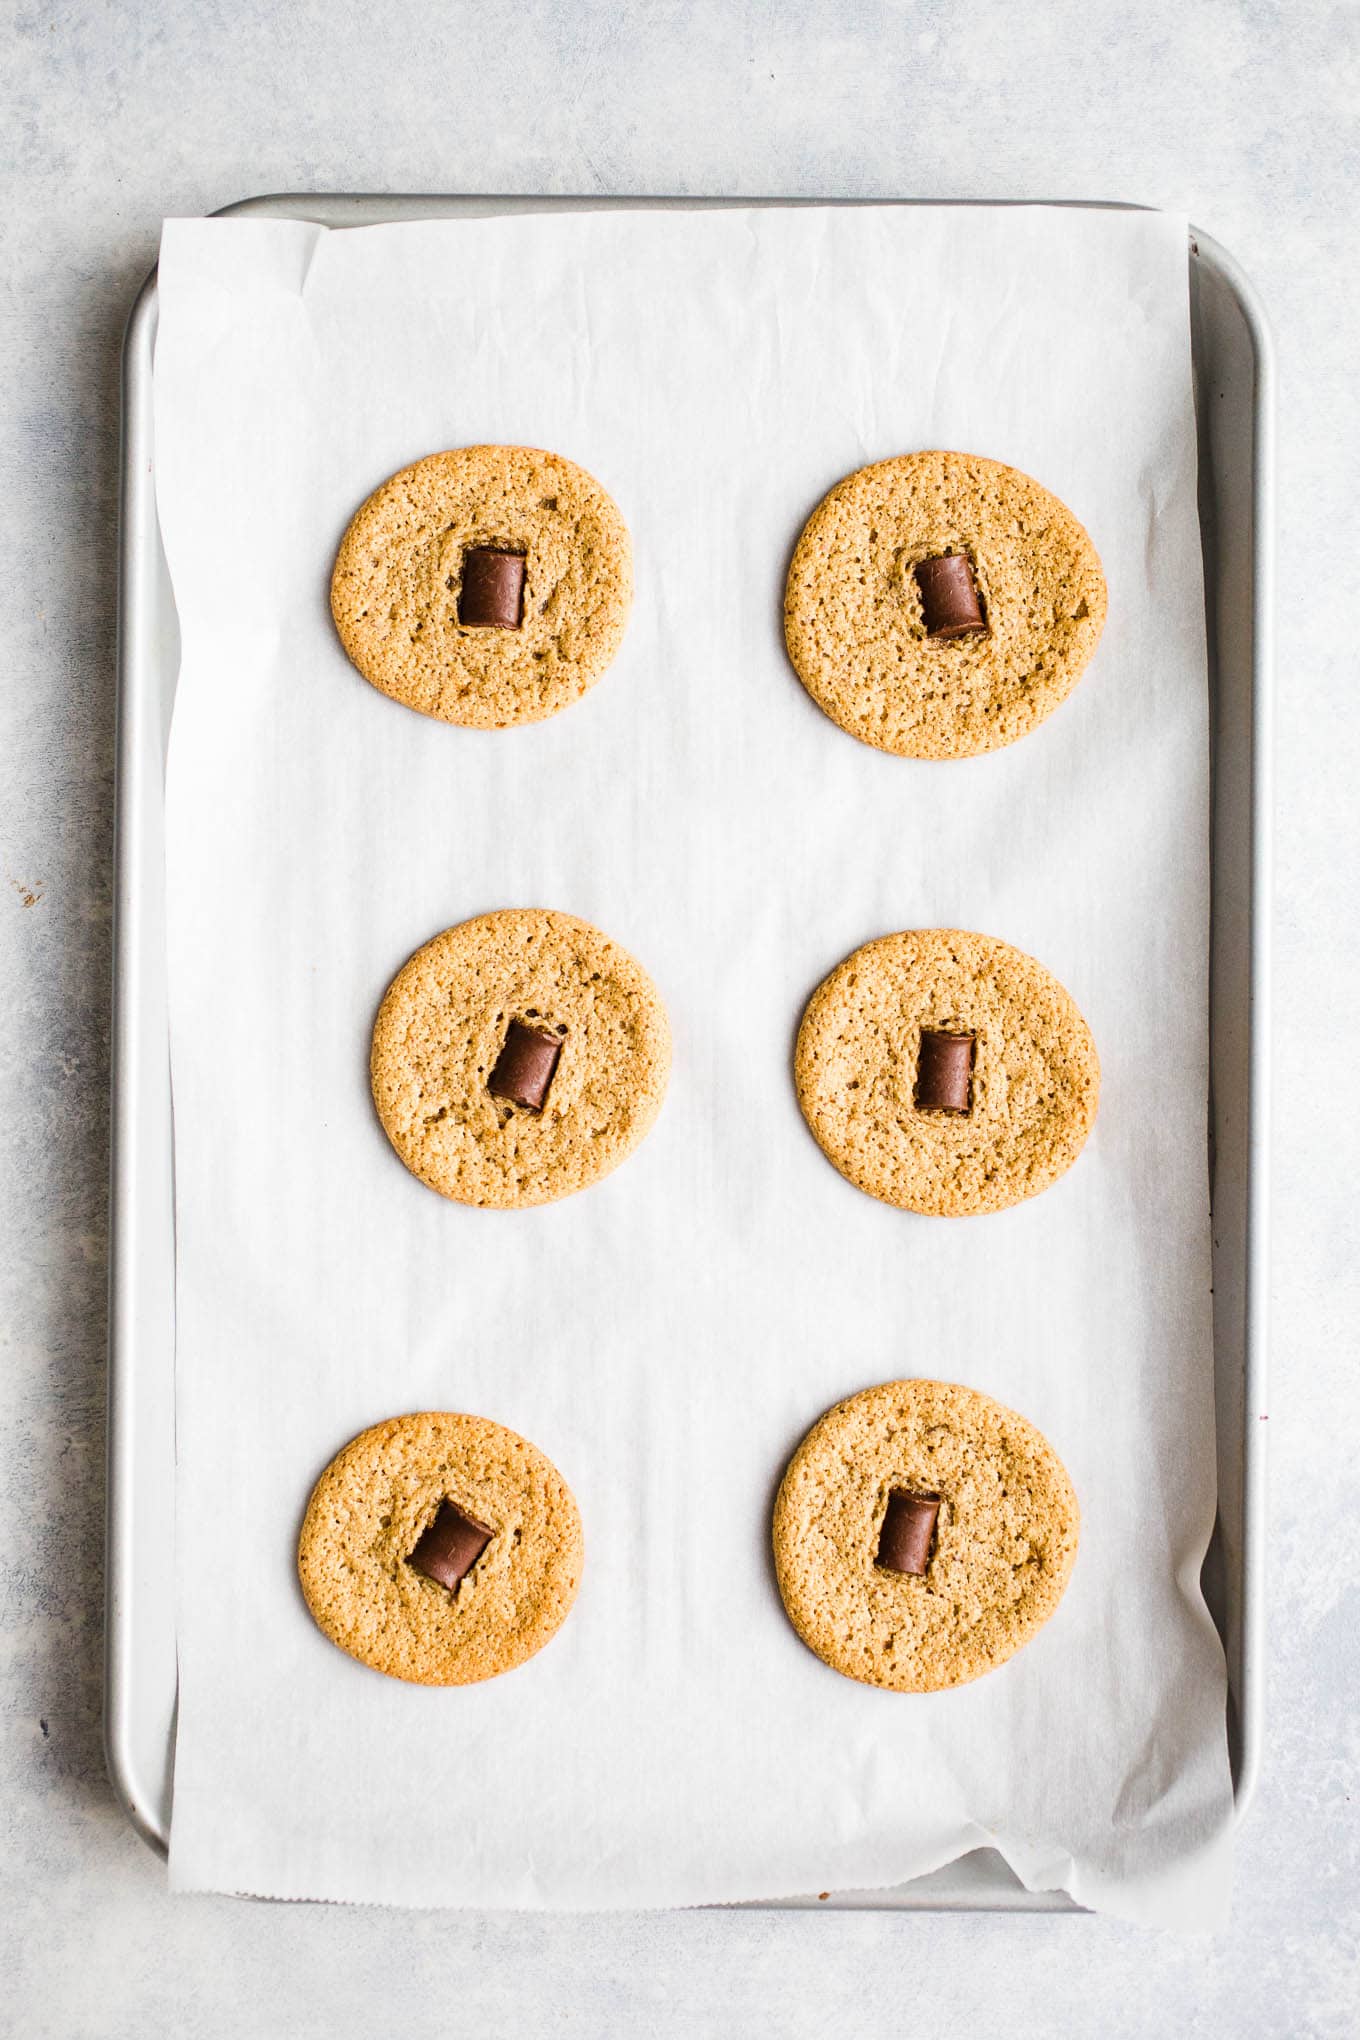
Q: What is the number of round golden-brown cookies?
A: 6